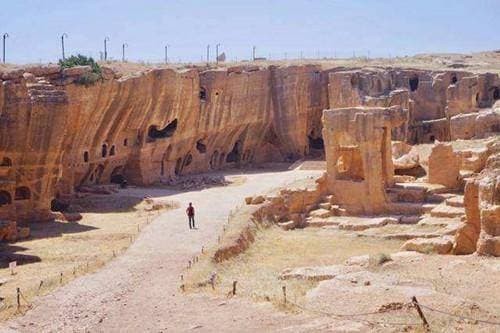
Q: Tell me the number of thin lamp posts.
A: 8